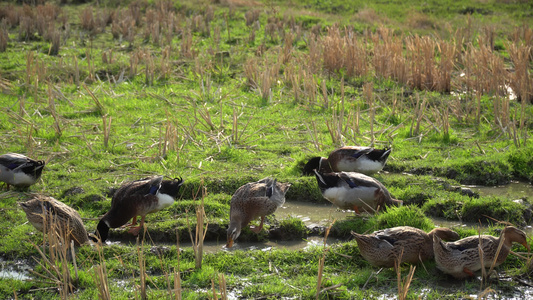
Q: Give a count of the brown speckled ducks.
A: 4